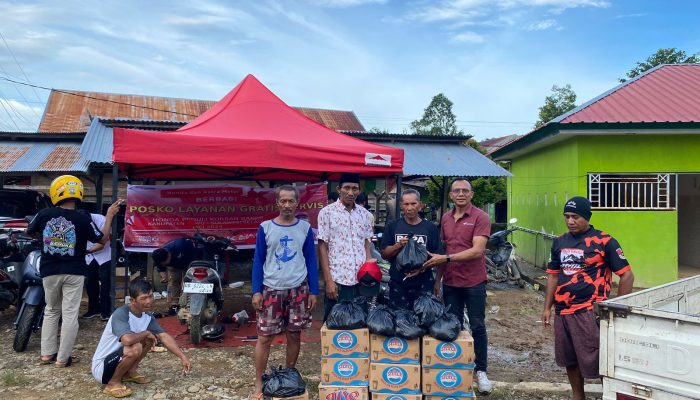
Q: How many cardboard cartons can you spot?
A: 10